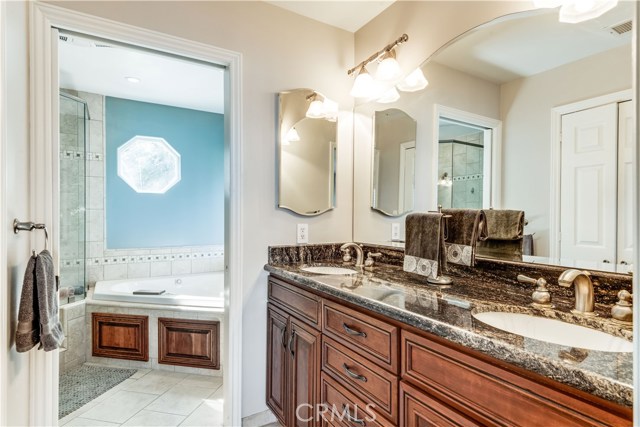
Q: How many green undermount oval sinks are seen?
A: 0